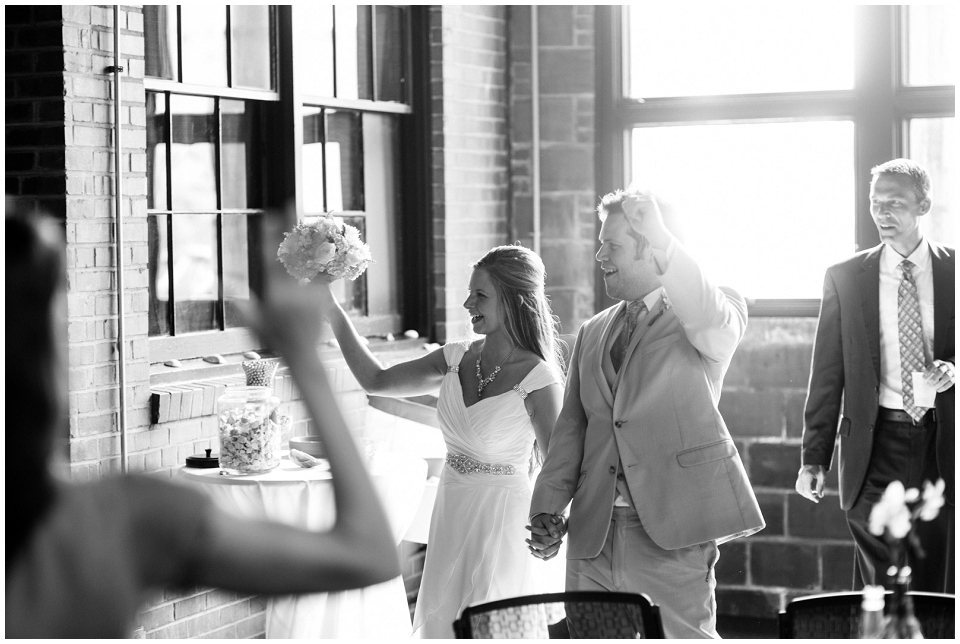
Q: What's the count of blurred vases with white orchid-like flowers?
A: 1